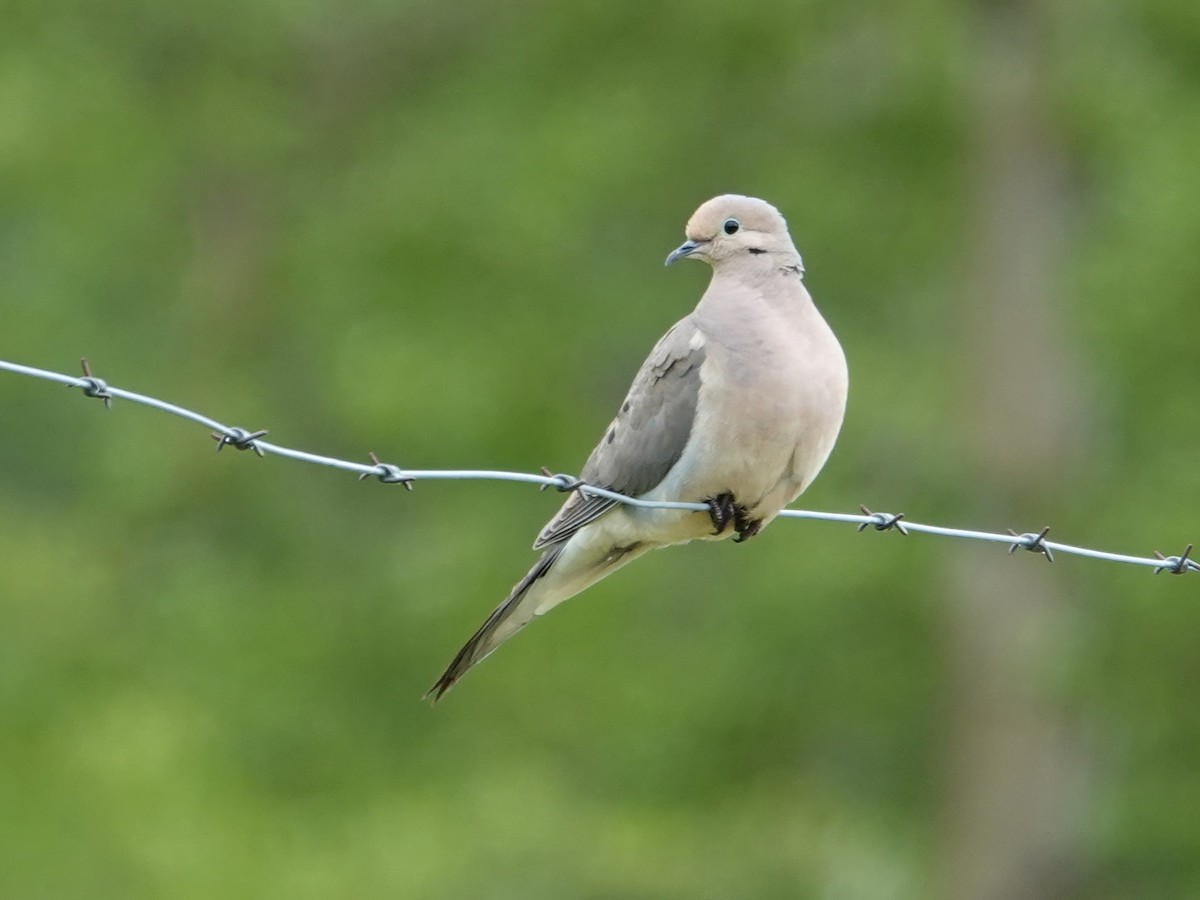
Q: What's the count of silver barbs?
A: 7